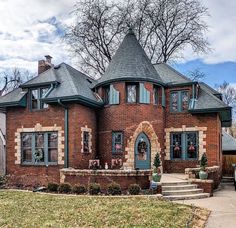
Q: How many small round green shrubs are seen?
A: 6